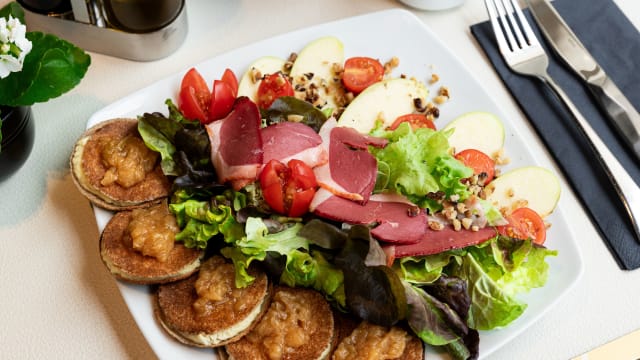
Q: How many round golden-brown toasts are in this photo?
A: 5